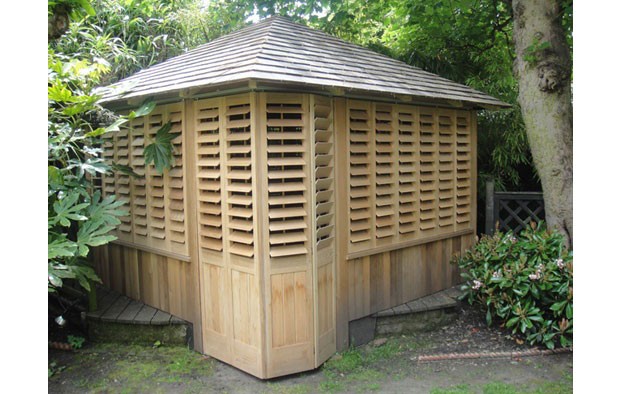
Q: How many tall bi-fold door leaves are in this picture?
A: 4